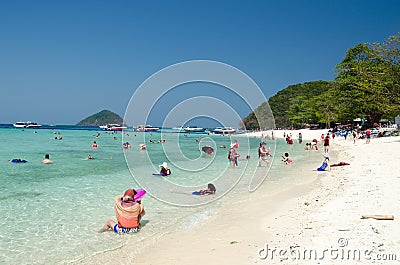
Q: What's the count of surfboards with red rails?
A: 0